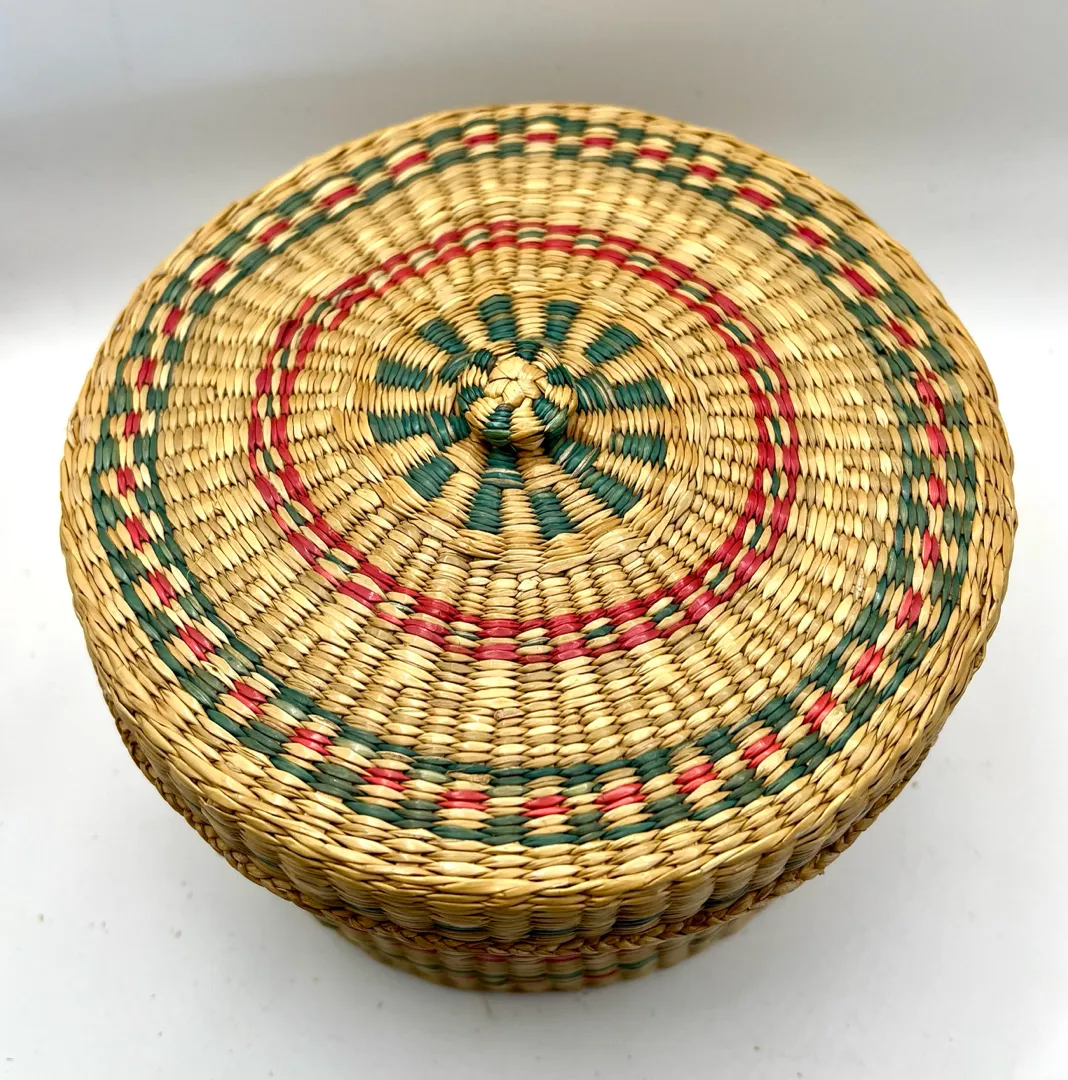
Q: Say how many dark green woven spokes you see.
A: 12